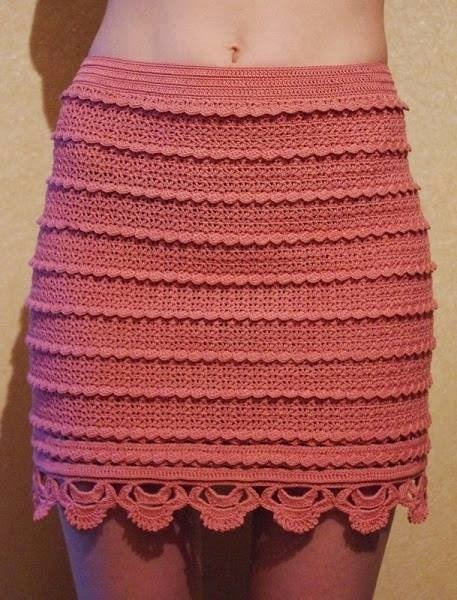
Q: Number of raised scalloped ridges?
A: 10